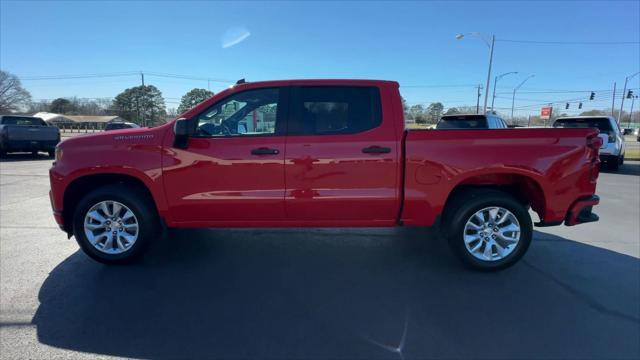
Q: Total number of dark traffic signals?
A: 4